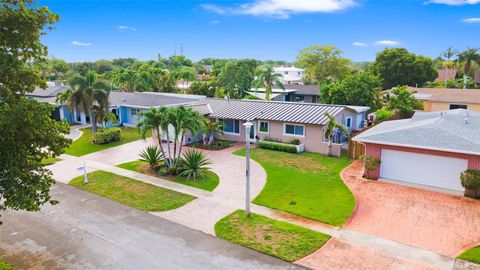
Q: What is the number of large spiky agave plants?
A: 2